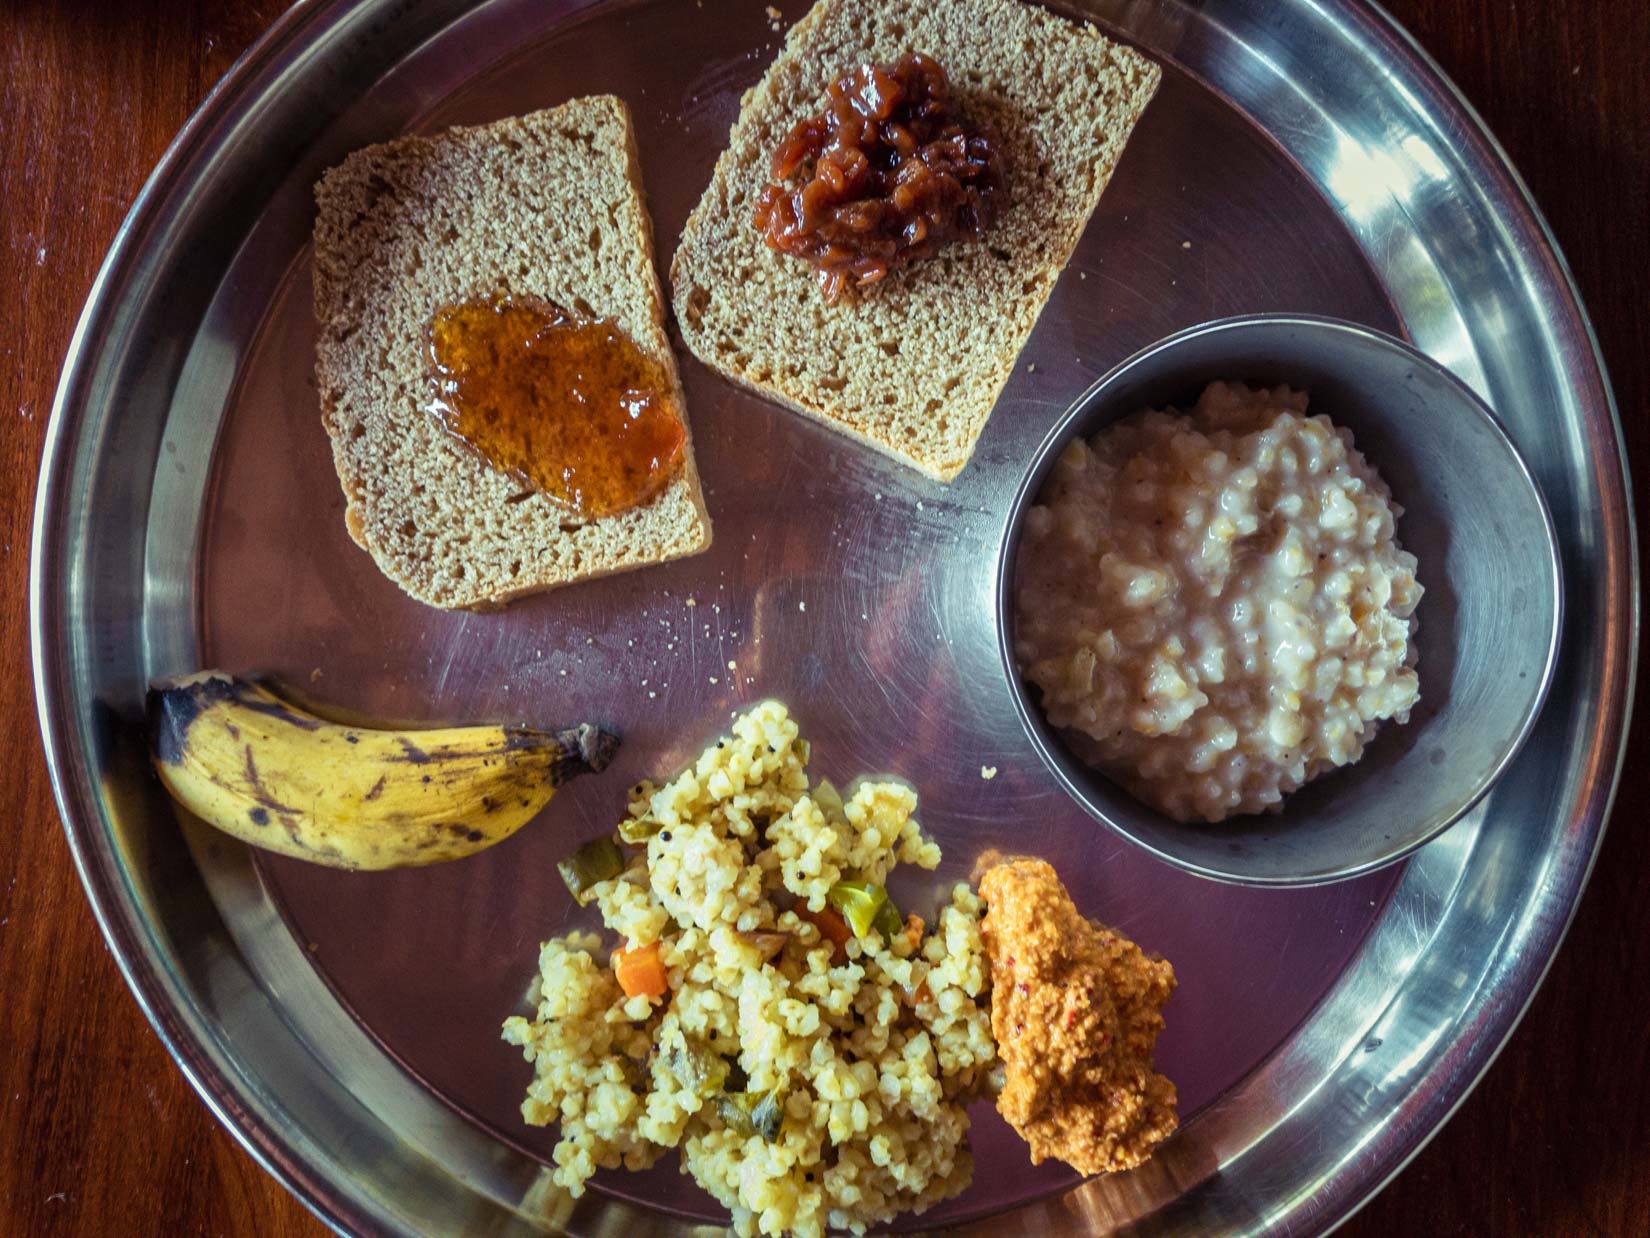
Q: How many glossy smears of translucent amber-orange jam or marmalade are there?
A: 1